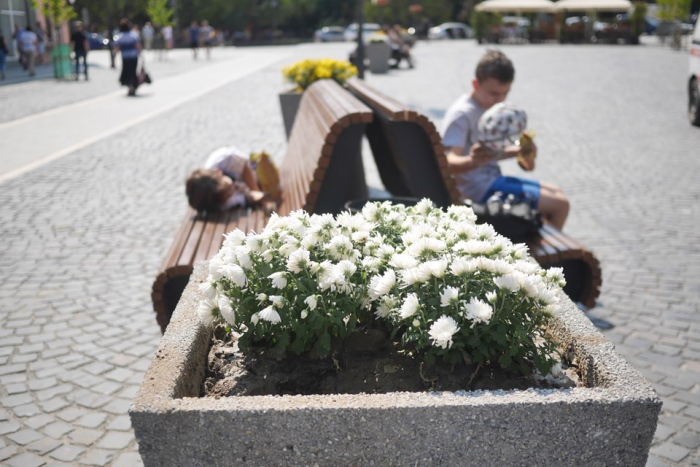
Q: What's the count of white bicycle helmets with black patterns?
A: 1